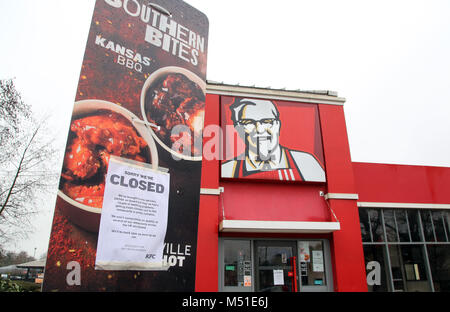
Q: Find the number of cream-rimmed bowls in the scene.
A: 2